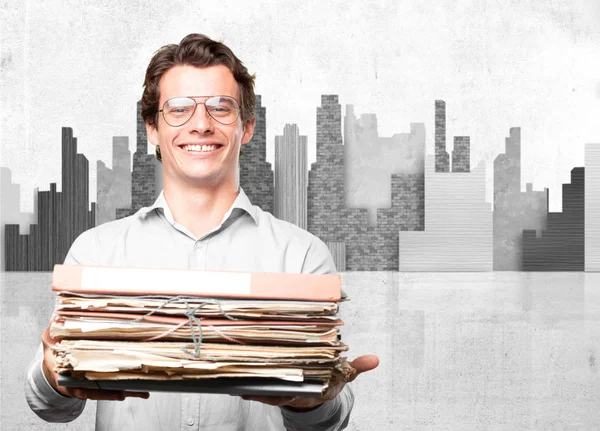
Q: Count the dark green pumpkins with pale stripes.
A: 0